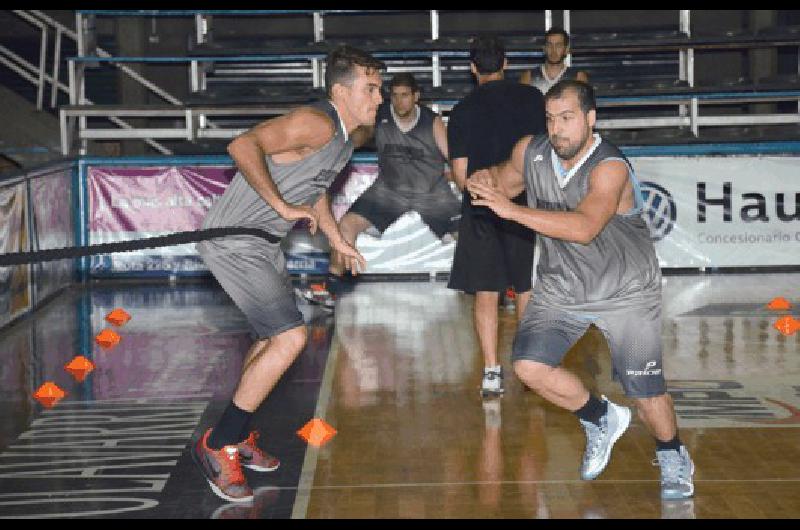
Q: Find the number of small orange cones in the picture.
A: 7